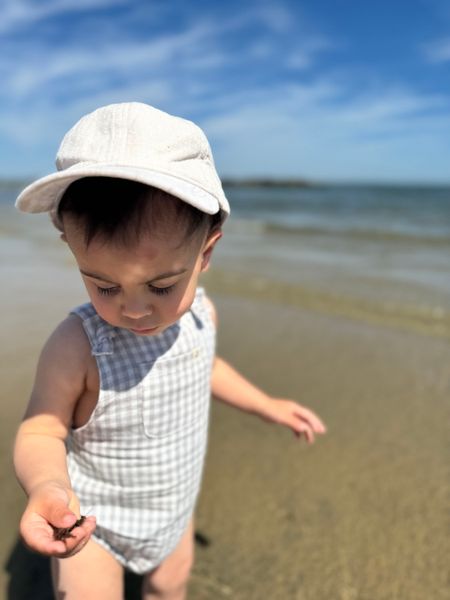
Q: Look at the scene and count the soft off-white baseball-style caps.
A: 1